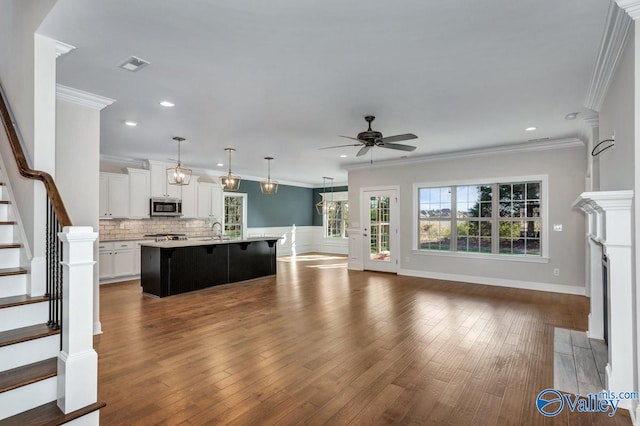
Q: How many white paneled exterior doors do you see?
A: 1